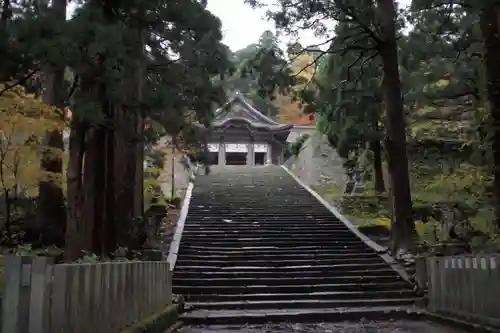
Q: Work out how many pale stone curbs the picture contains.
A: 2